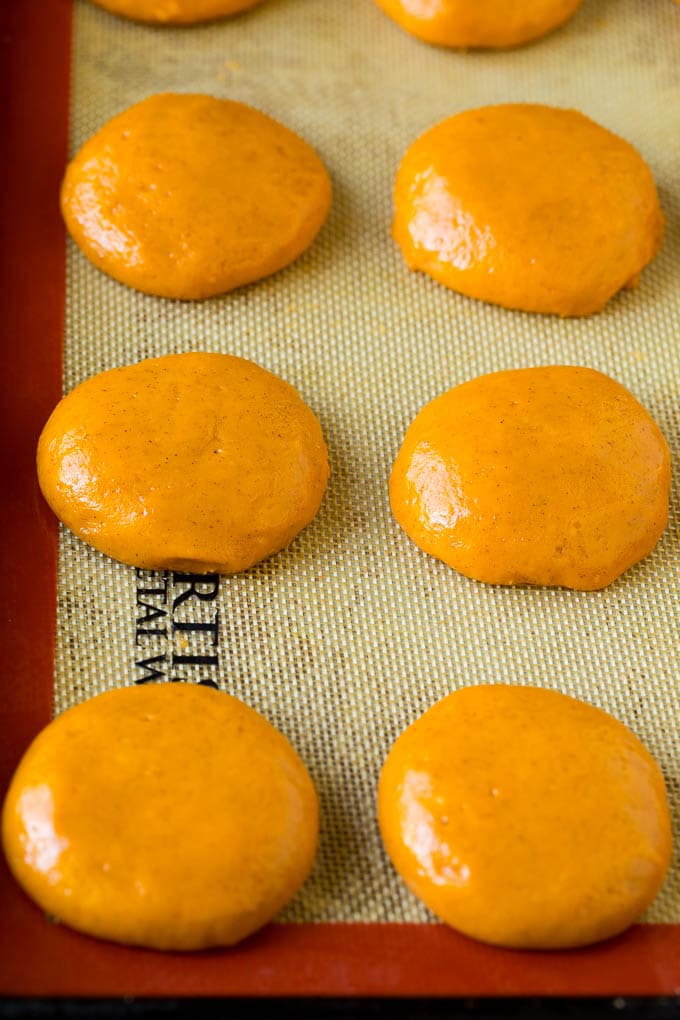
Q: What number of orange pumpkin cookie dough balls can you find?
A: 8